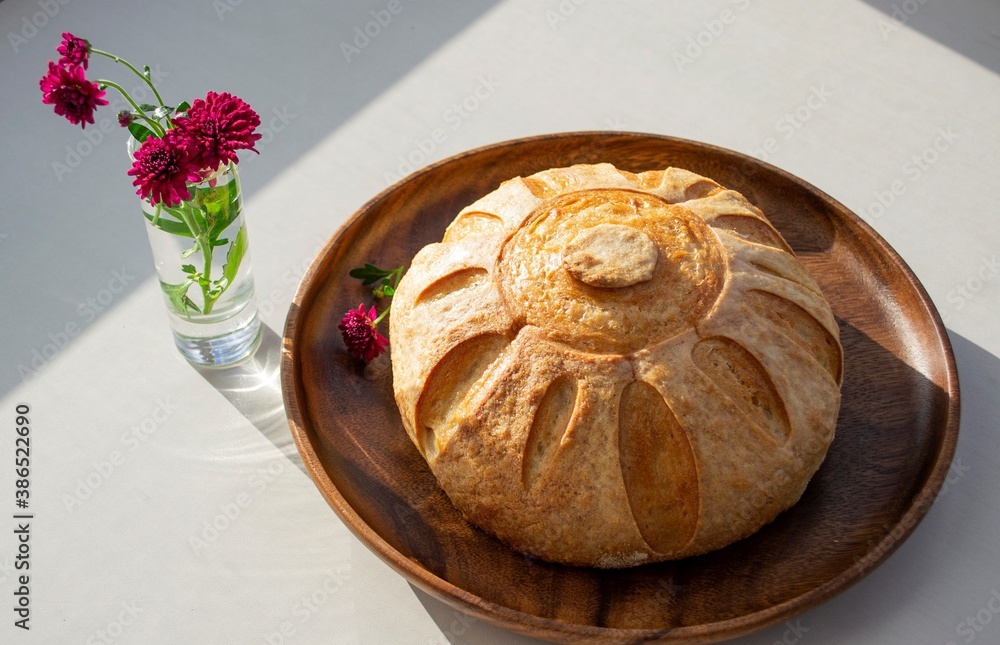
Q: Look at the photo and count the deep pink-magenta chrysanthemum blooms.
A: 5